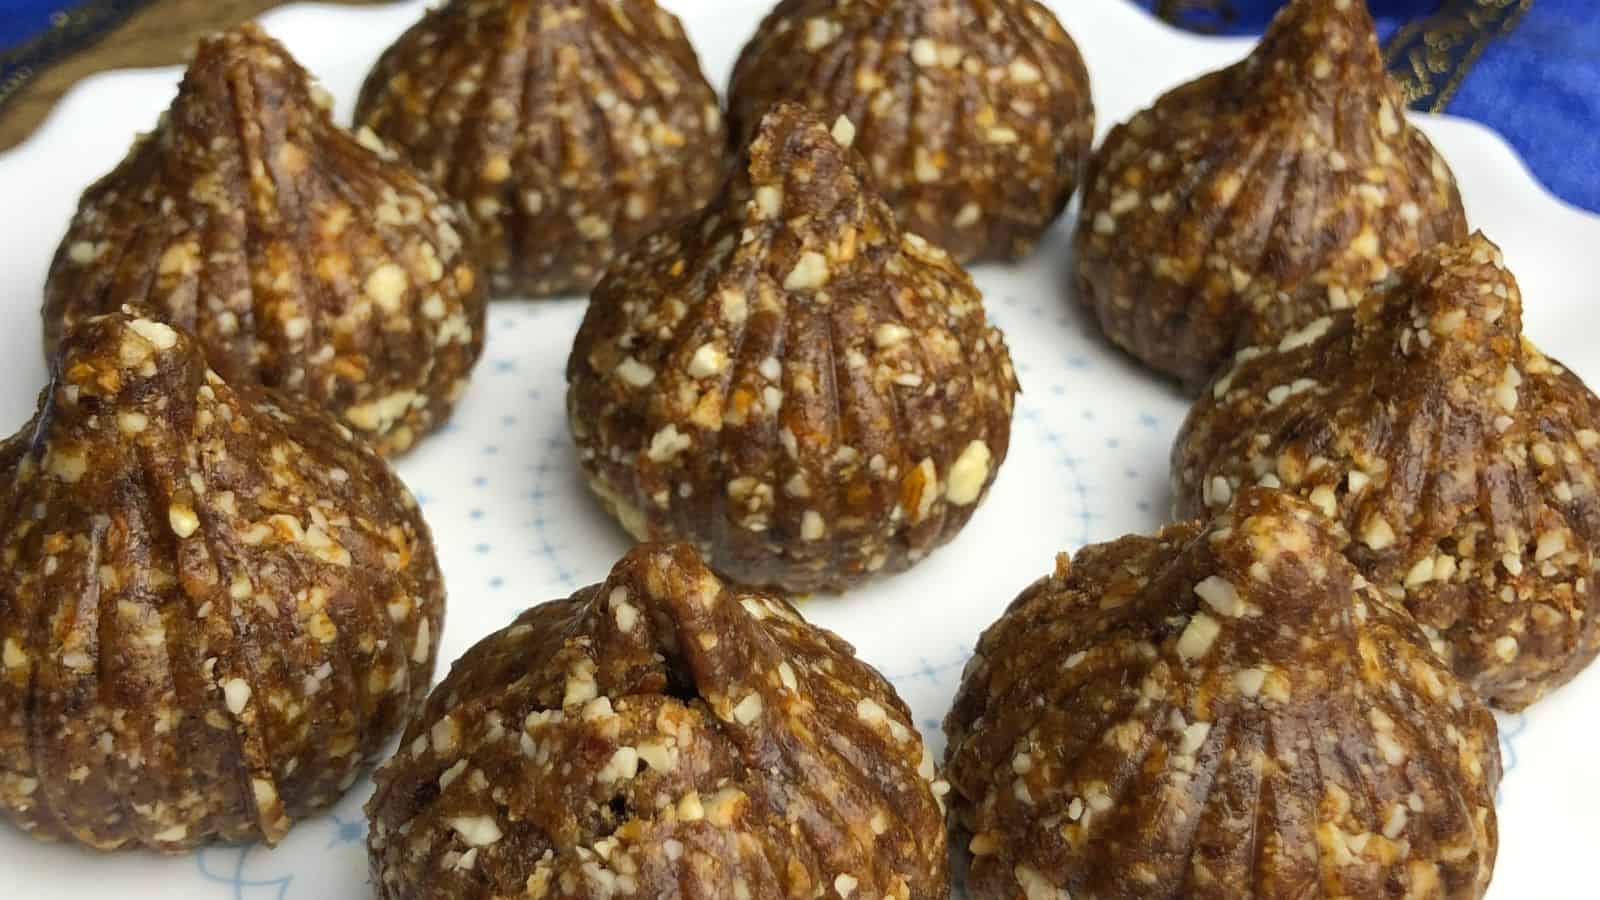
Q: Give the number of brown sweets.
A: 9